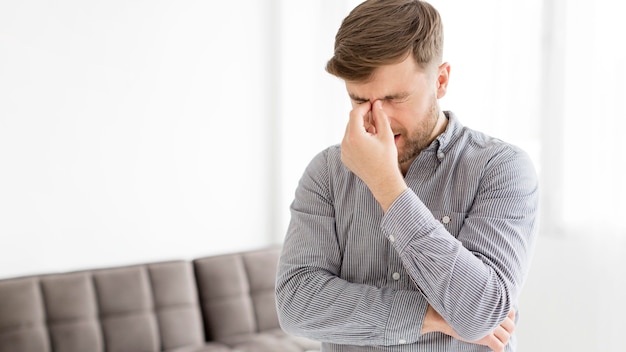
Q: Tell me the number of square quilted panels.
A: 12